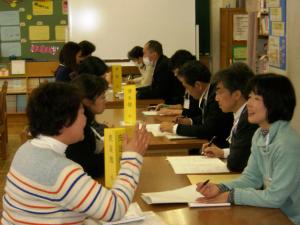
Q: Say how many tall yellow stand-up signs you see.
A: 3